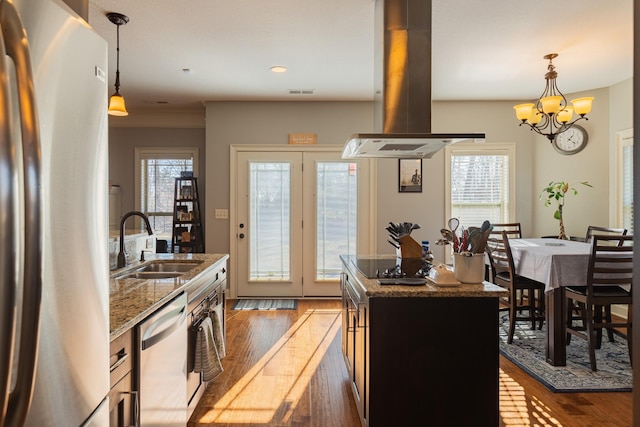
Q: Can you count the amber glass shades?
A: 6